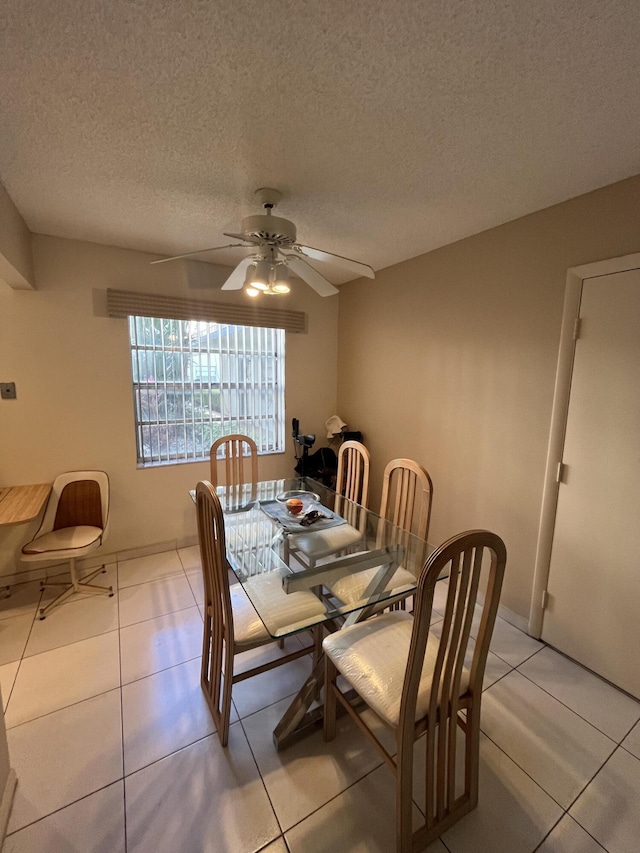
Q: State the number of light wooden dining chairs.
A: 5